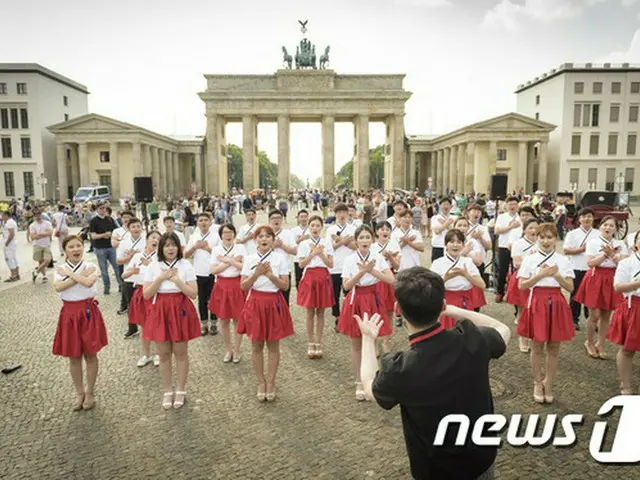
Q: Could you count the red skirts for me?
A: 14